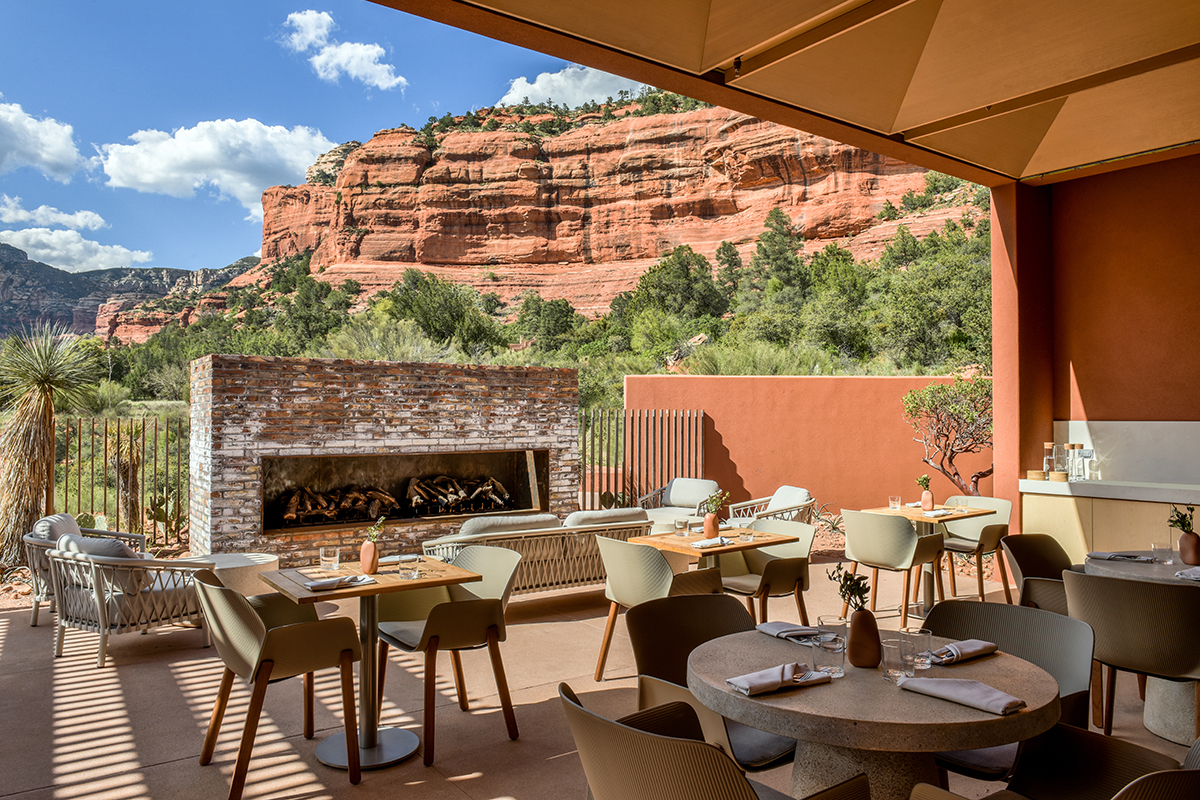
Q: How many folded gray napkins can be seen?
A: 12